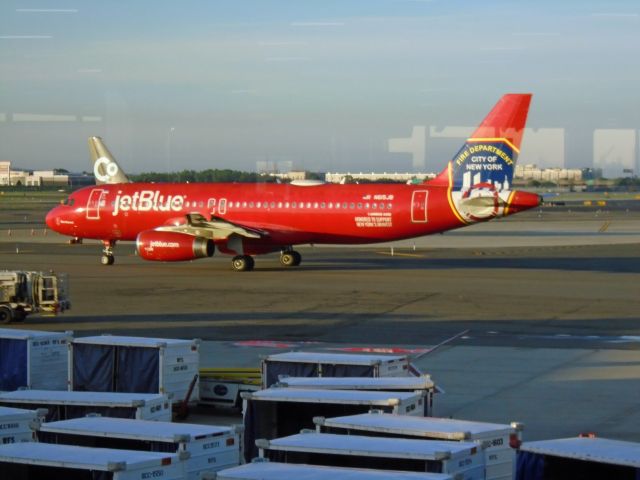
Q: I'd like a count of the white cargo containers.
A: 13